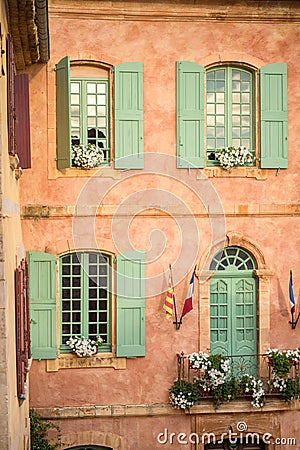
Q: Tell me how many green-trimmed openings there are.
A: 4